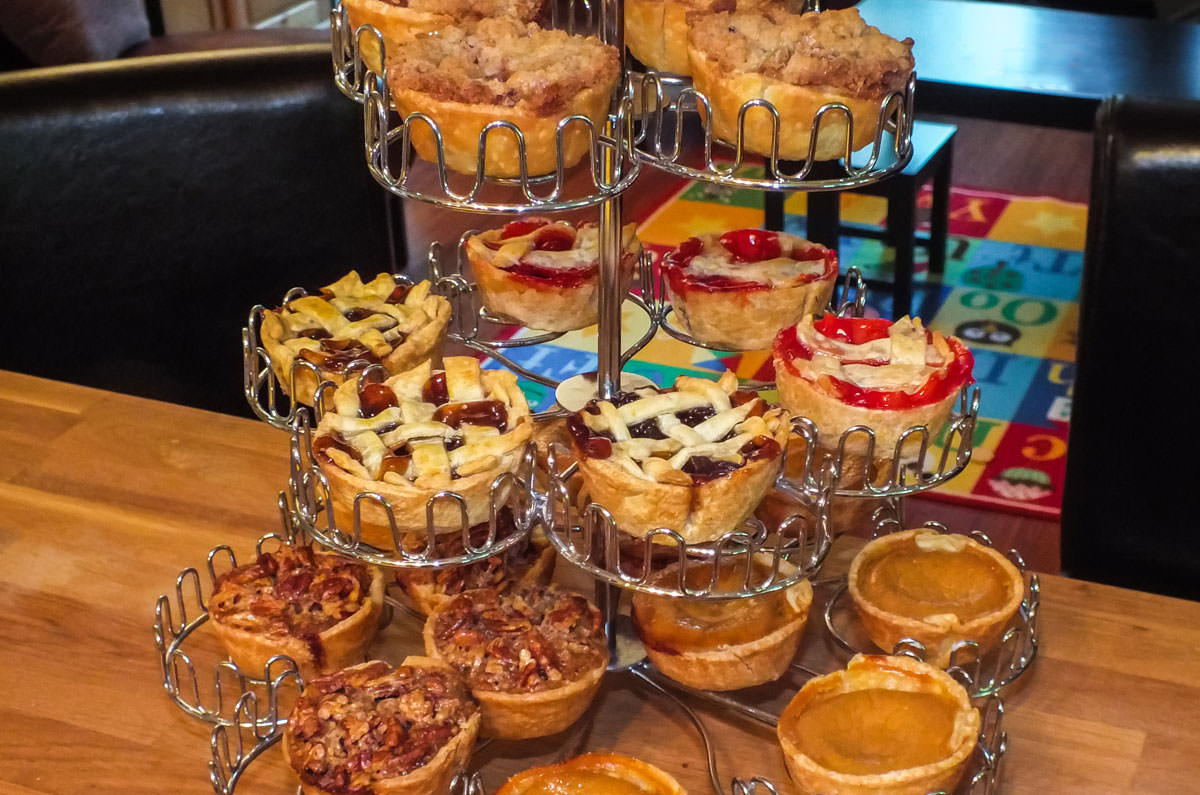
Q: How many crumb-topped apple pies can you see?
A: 4